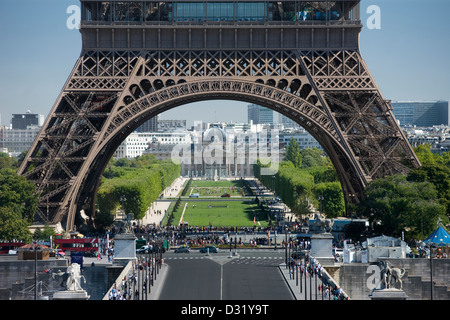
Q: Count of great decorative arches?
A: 1